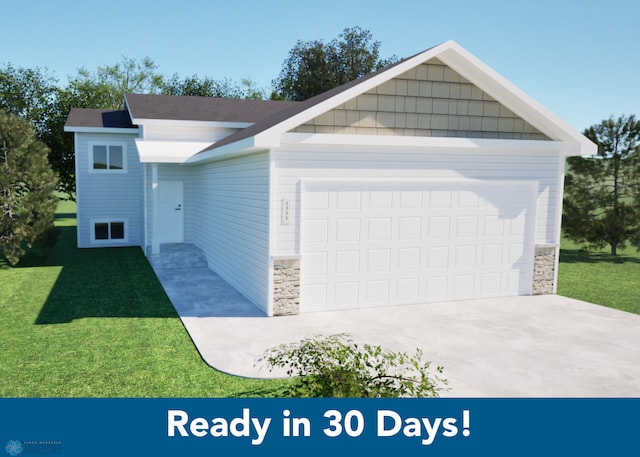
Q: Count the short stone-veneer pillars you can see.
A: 2